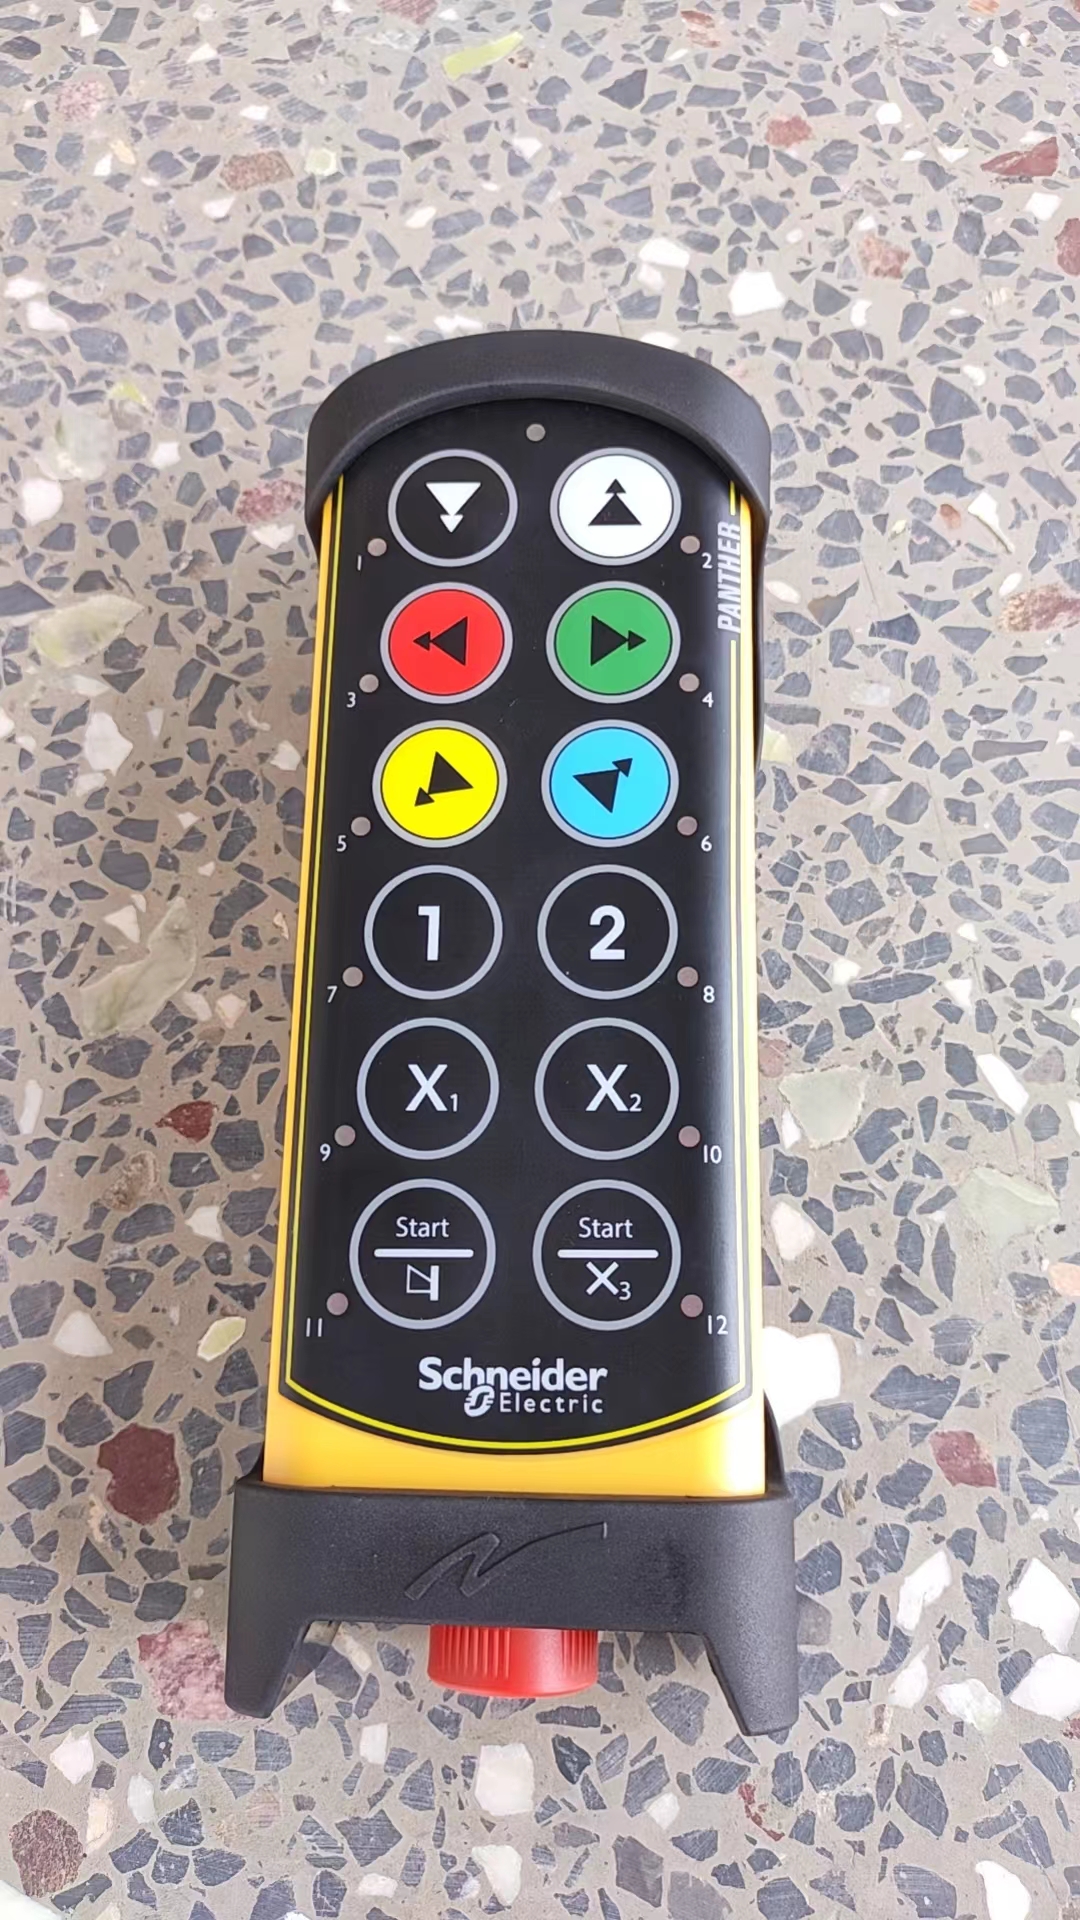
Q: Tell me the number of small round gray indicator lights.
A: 13